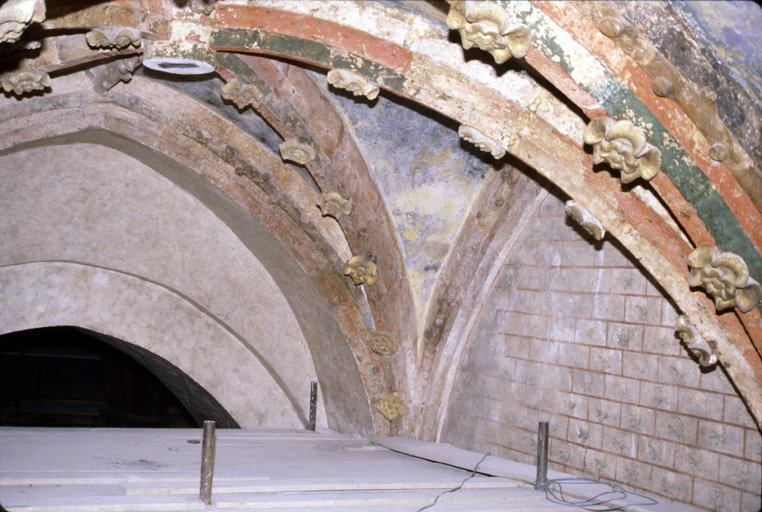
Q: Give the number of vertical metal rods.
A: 3